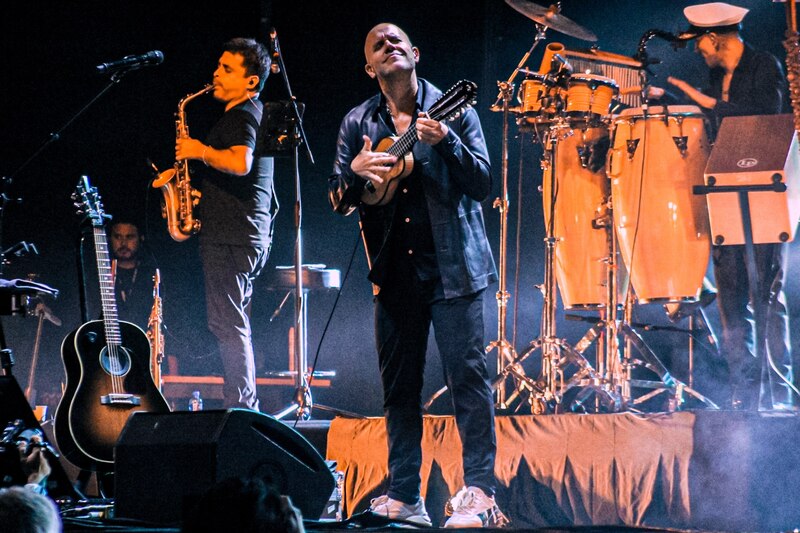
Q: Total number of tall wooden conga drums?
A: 2